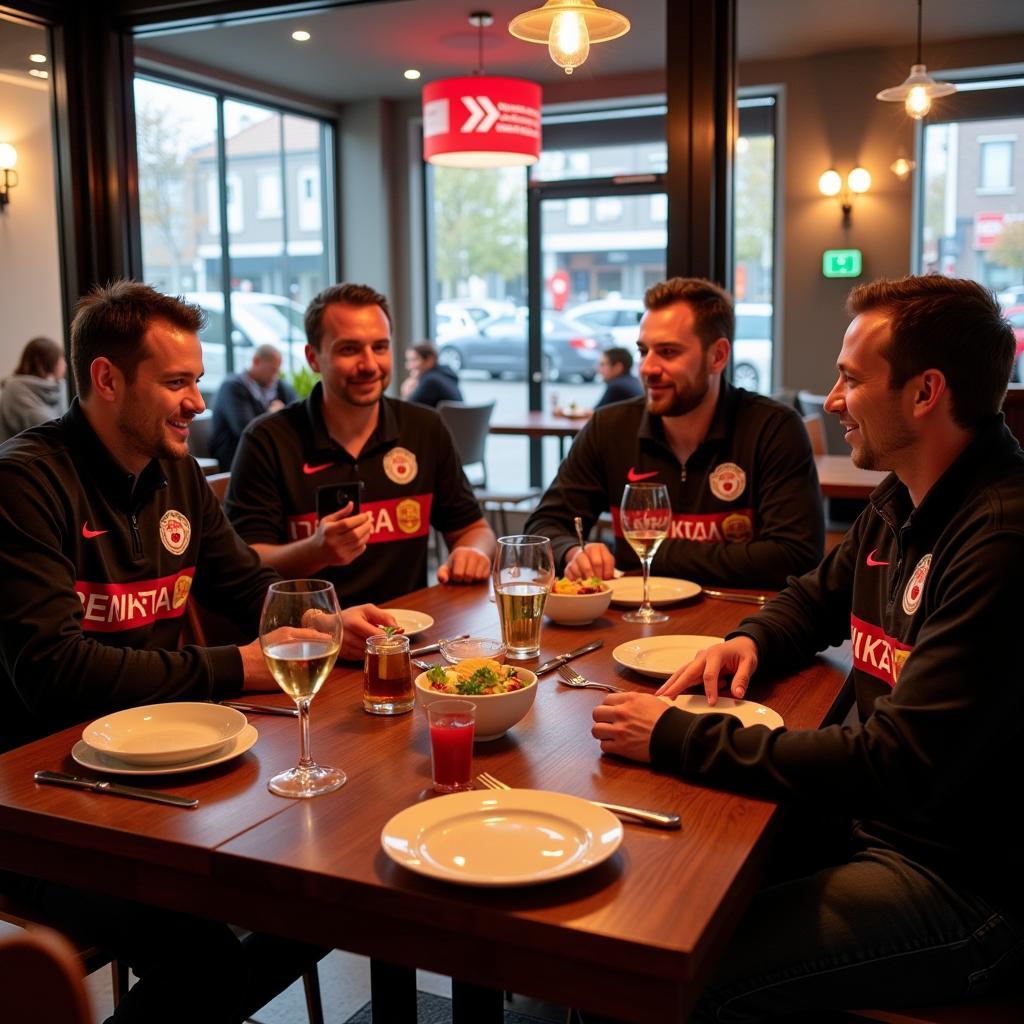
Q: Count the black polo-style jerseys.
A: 4